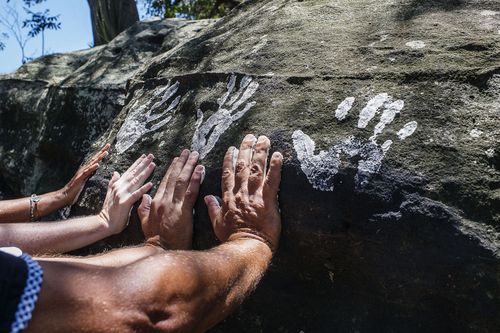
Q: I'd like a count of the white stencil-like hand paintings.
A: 3